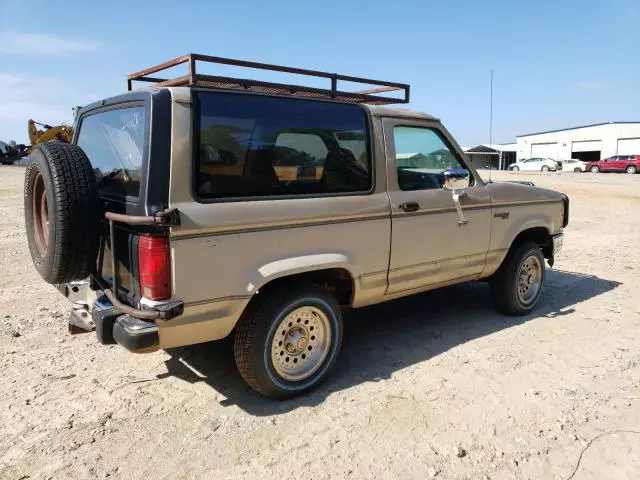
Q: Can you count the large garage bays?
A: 3